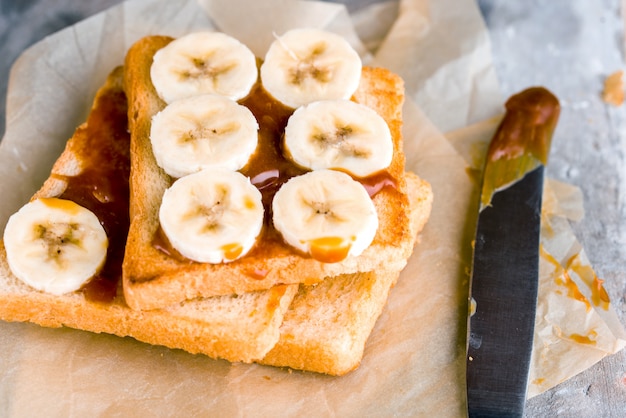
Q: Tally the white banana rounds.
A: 7